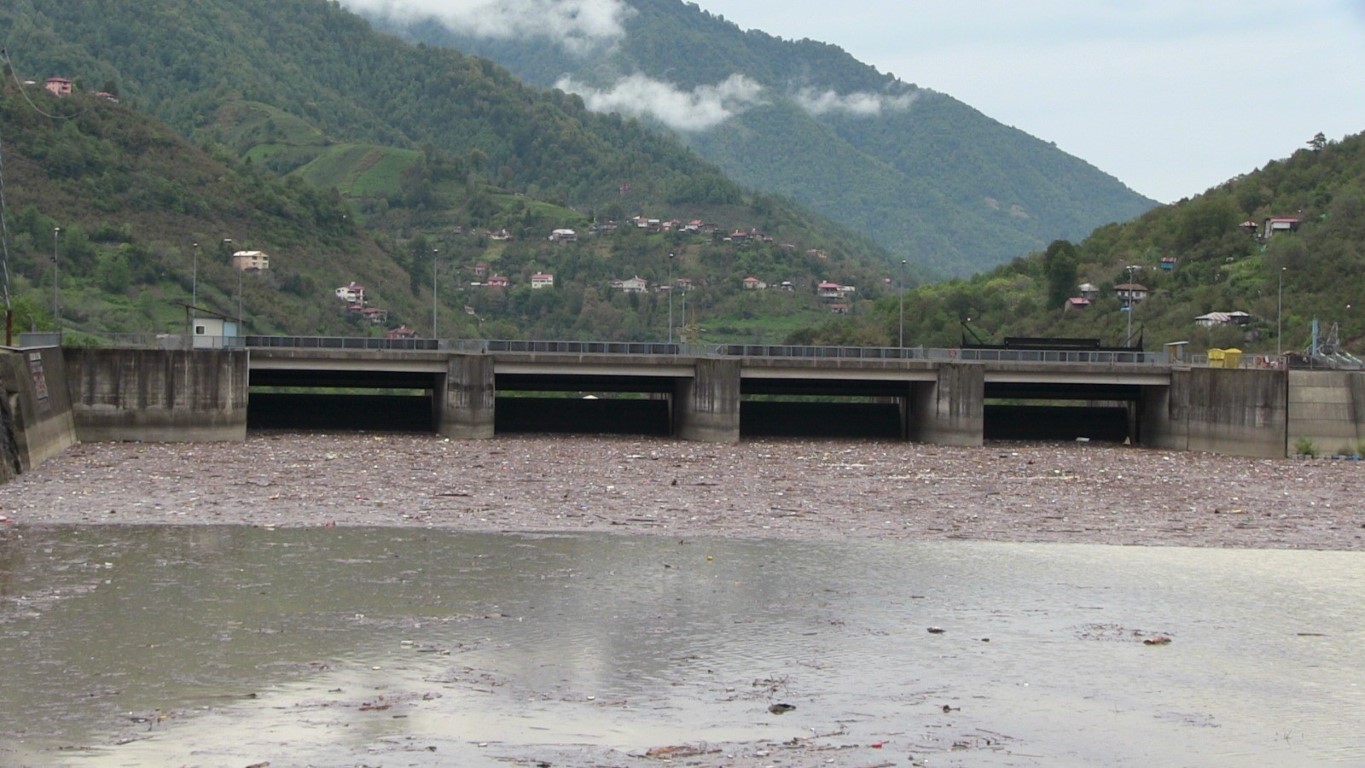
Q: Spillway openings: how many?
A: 4